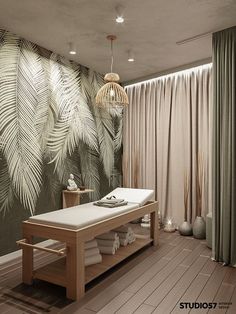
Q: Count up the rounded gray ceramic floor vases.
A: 2